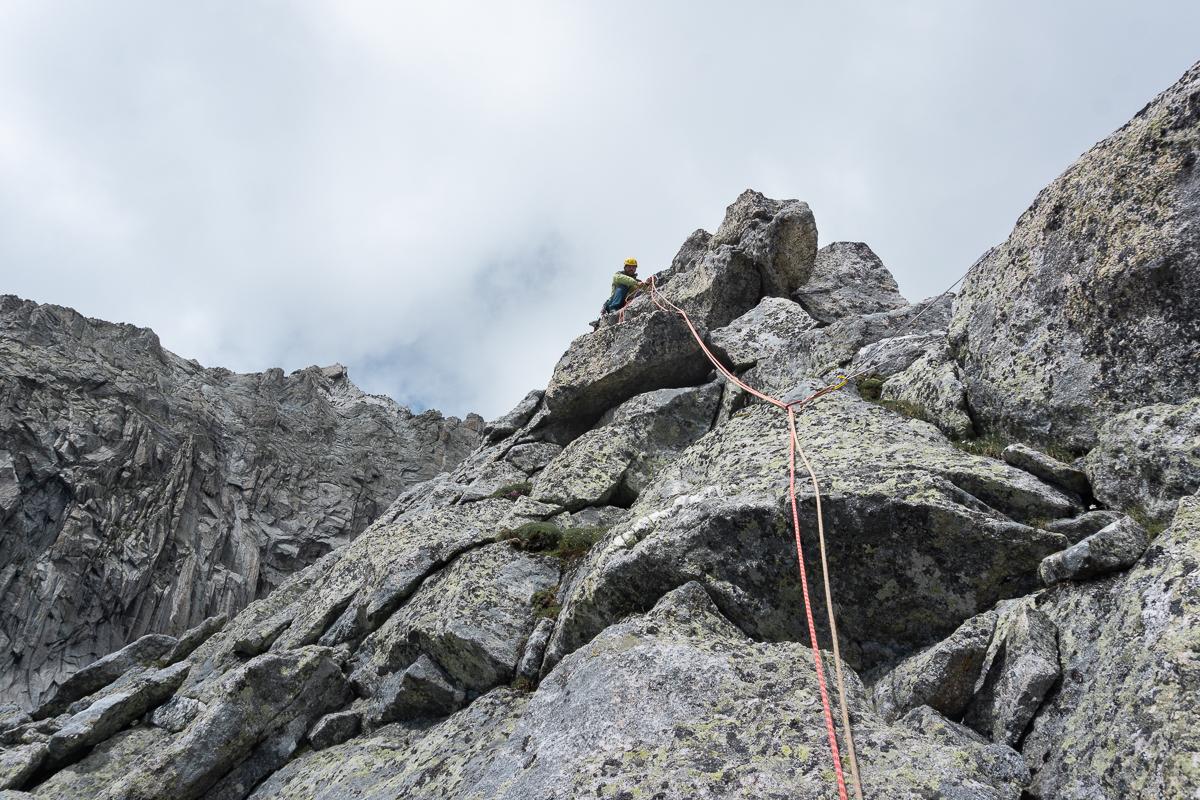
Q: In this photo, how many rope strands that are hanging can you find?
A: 2